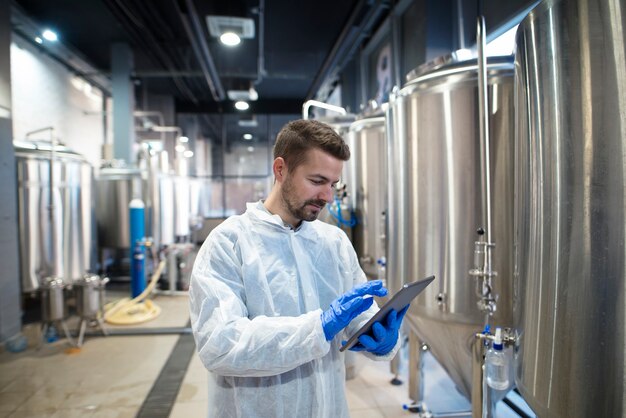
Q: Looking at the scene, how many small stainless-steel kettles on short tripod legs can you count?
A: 2